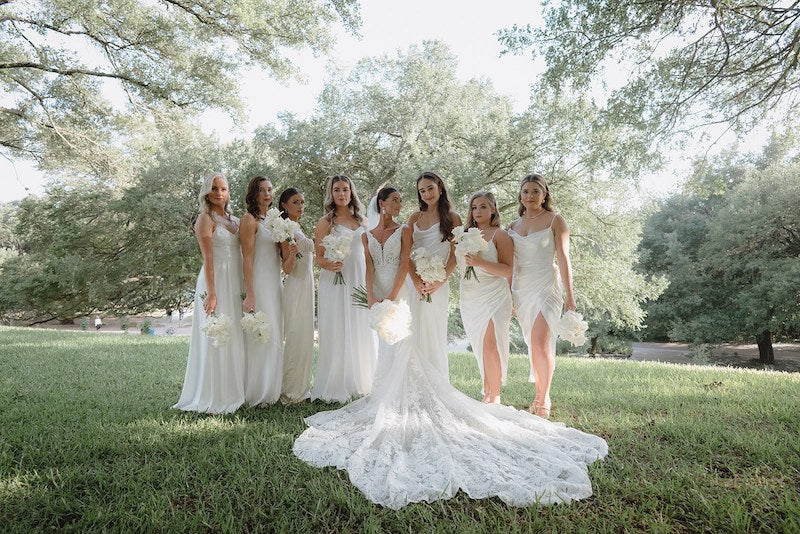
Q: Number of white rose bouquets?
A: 8